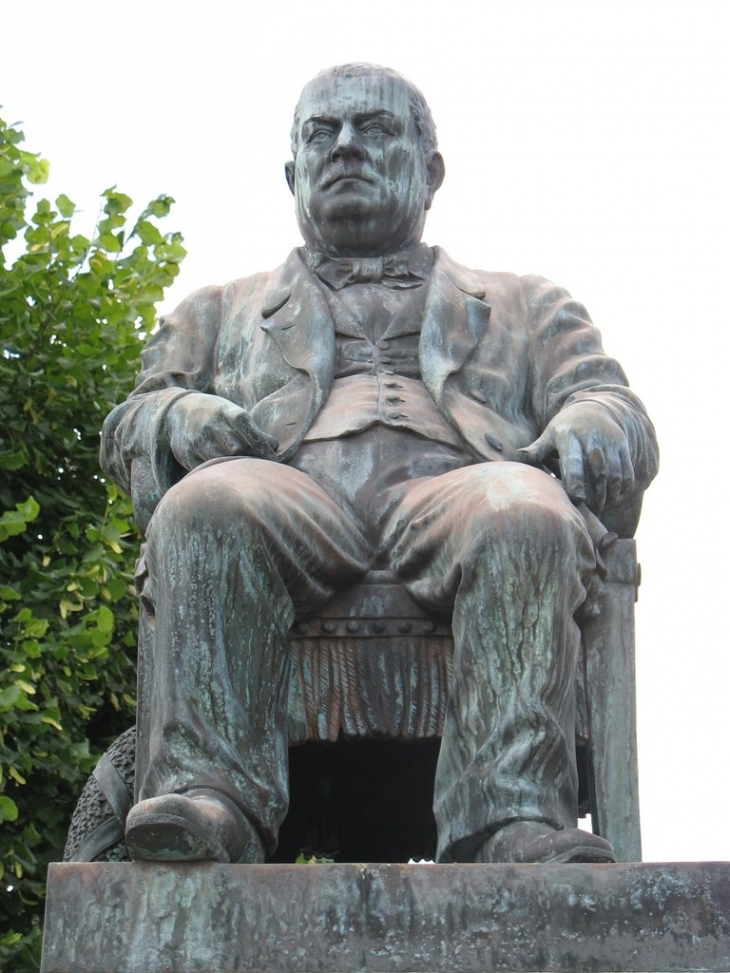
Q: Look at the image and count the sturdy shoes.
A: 2